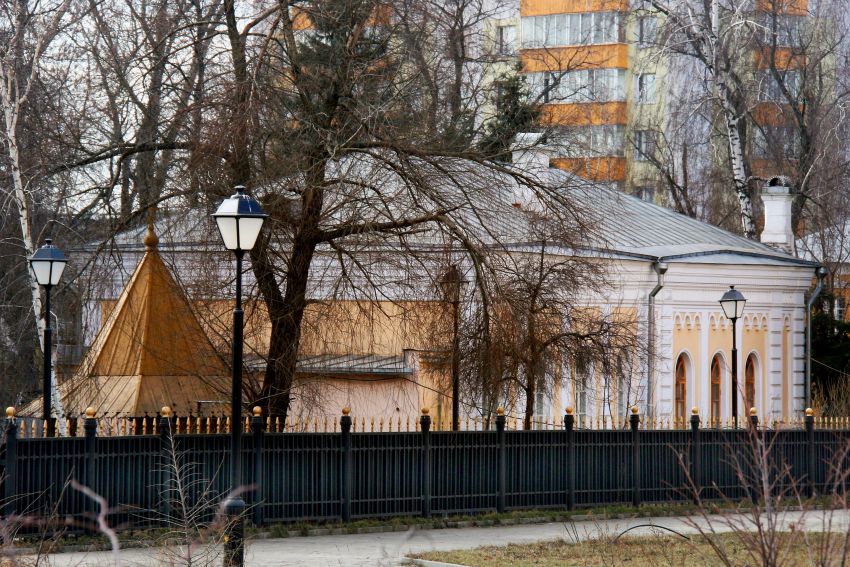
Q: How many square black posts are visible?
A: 12